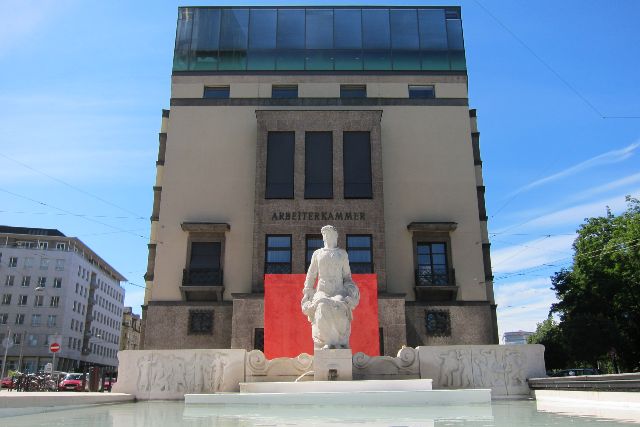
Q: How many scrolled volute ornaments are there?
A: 4